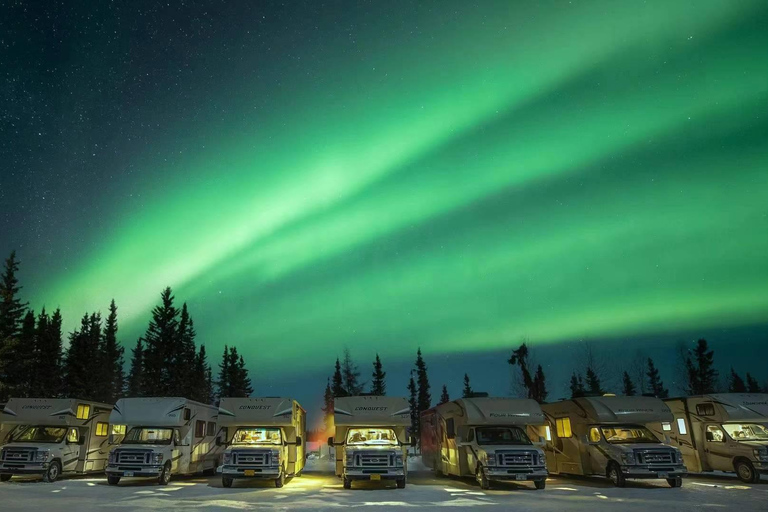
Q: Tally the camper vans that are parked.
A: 7